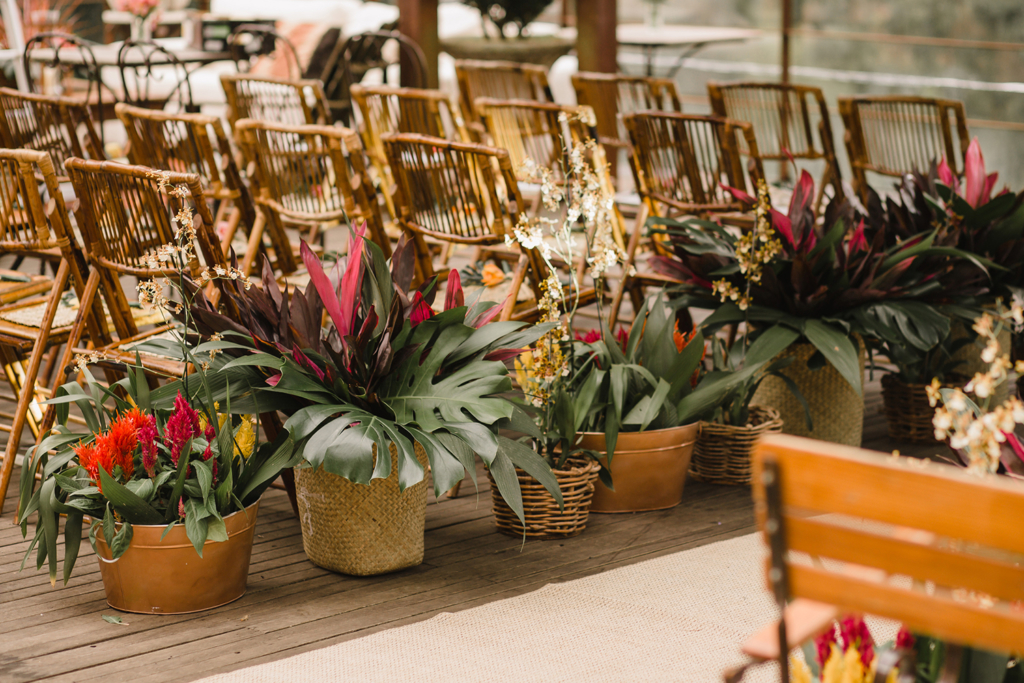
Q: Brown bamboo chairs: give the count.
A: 14